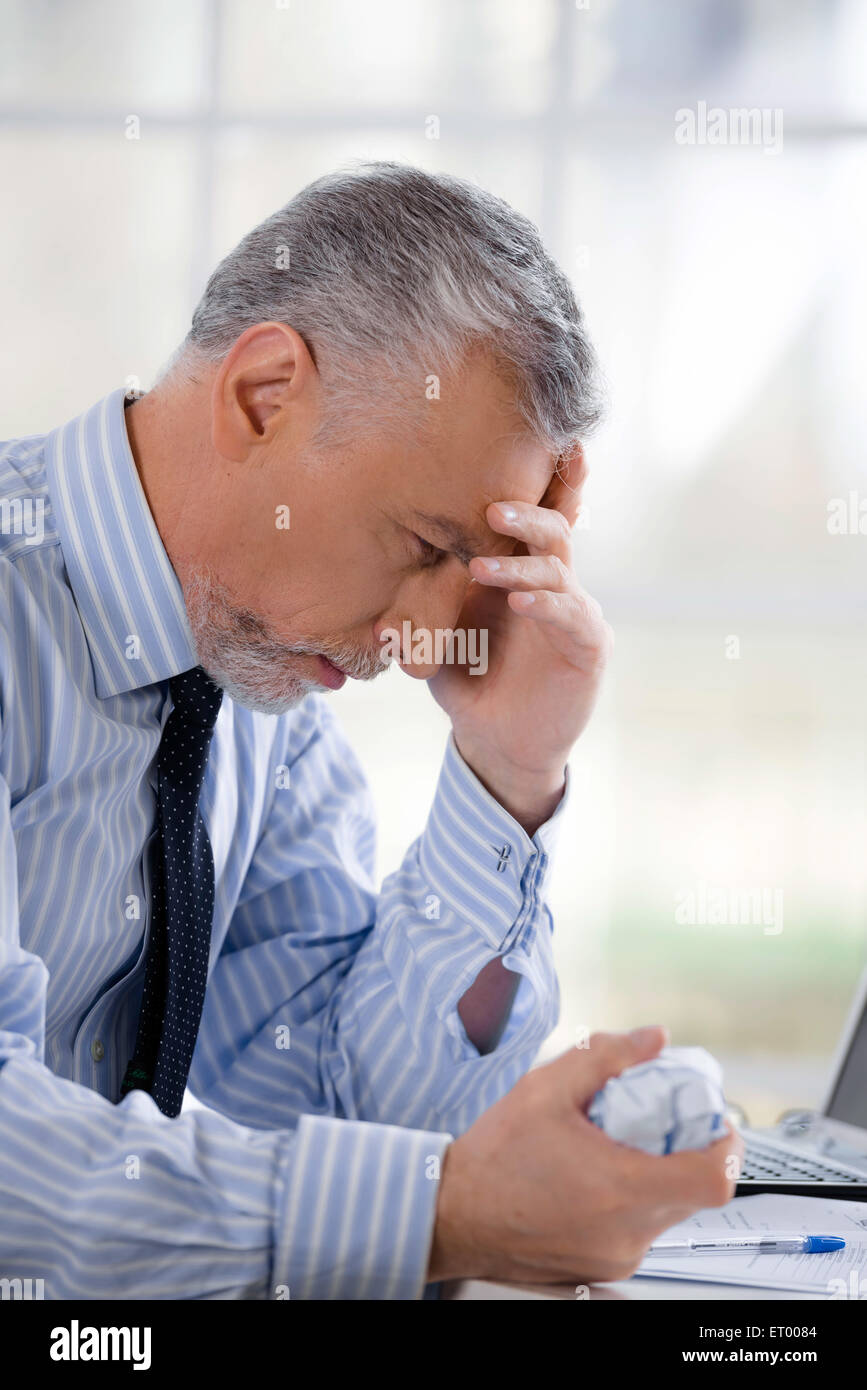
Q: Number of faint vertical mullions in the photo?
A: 2